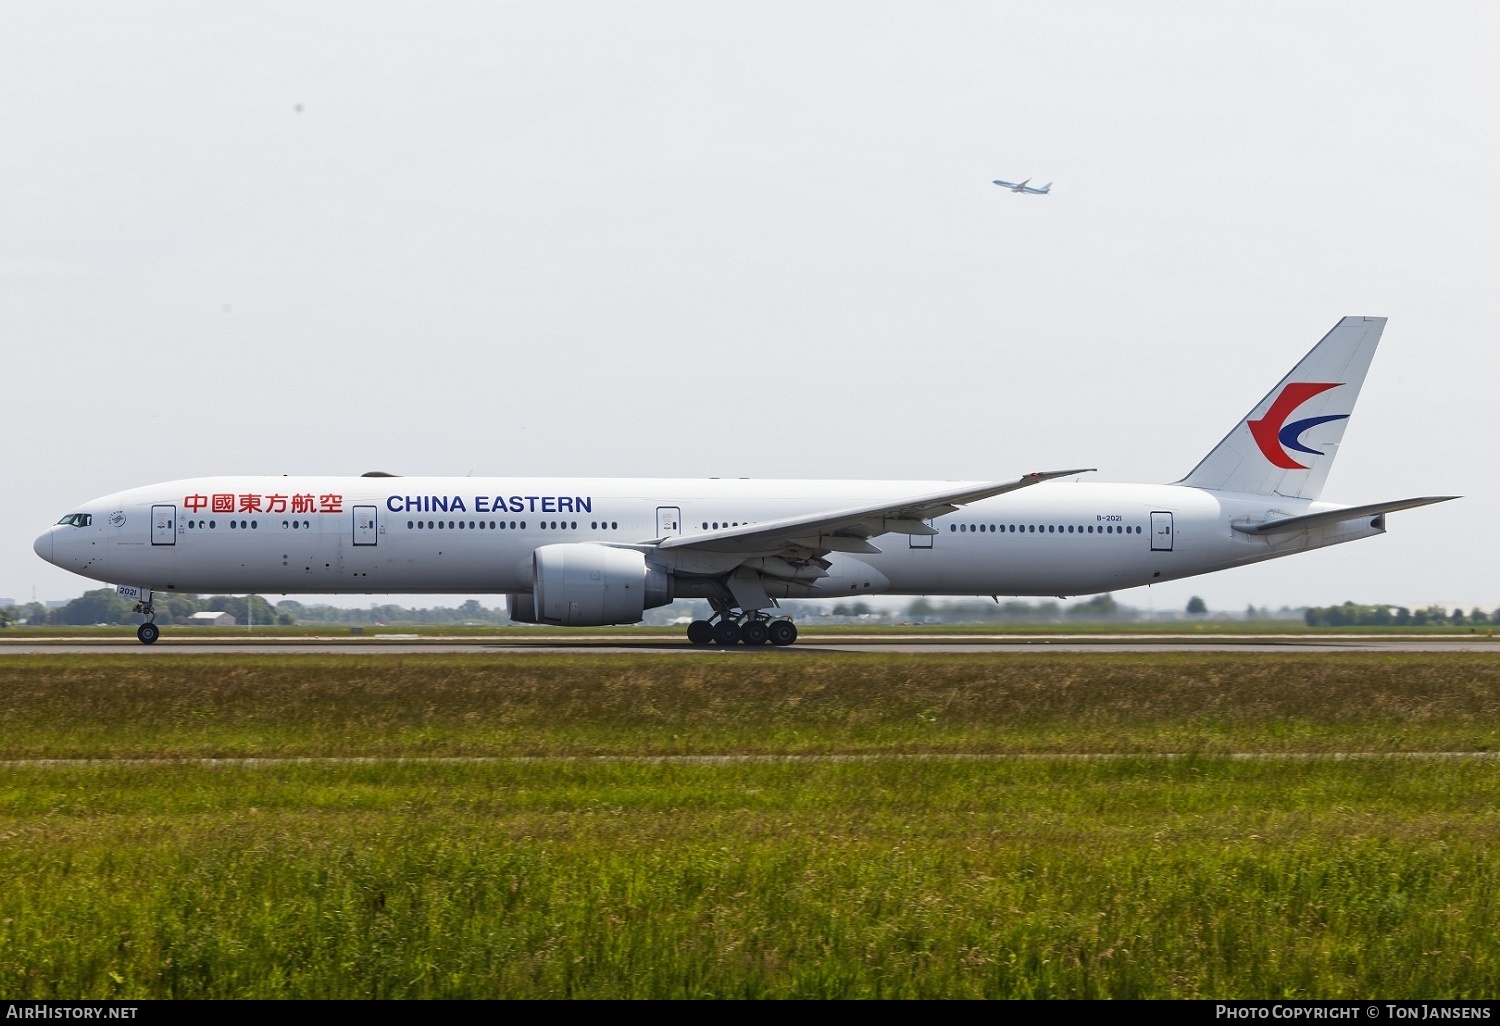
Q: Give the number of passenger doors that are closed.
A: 5